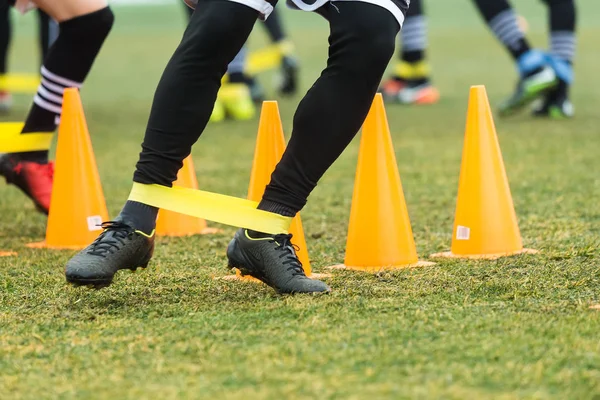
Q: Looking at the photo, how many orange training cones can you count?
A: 5